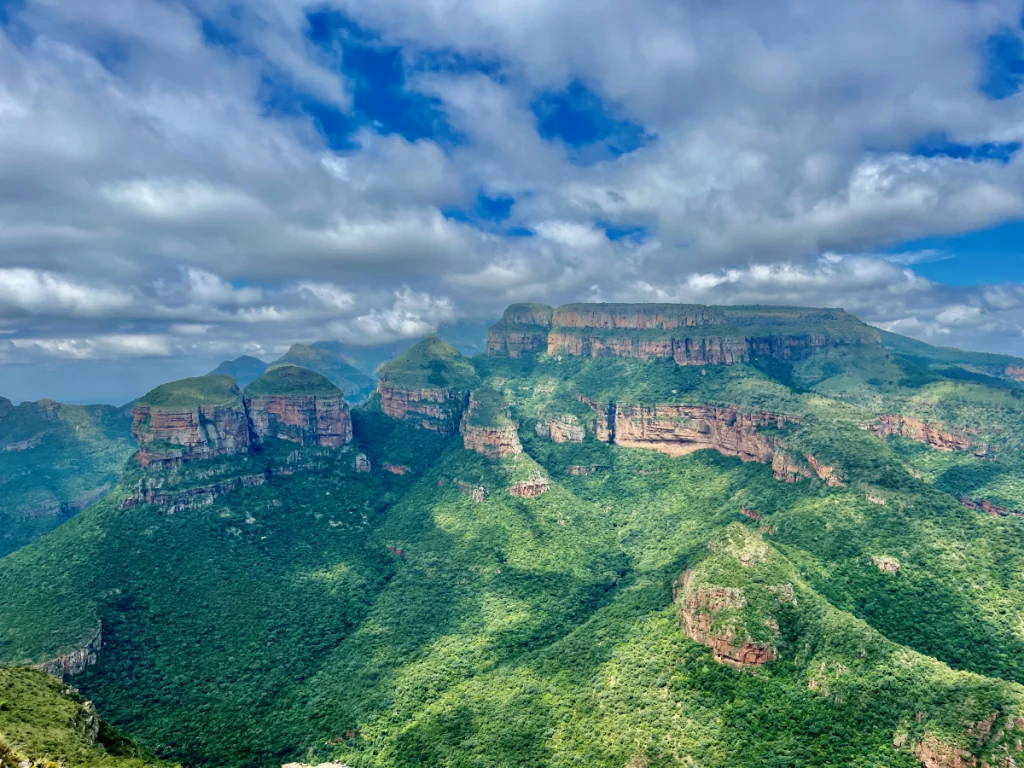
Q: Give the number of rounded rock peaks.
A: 3